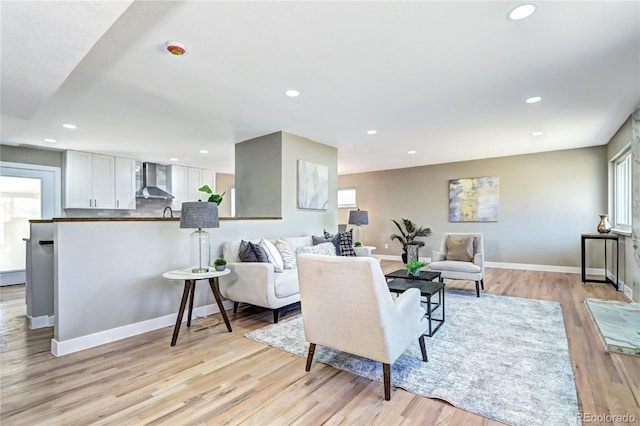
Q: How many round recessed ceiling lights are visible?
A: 10